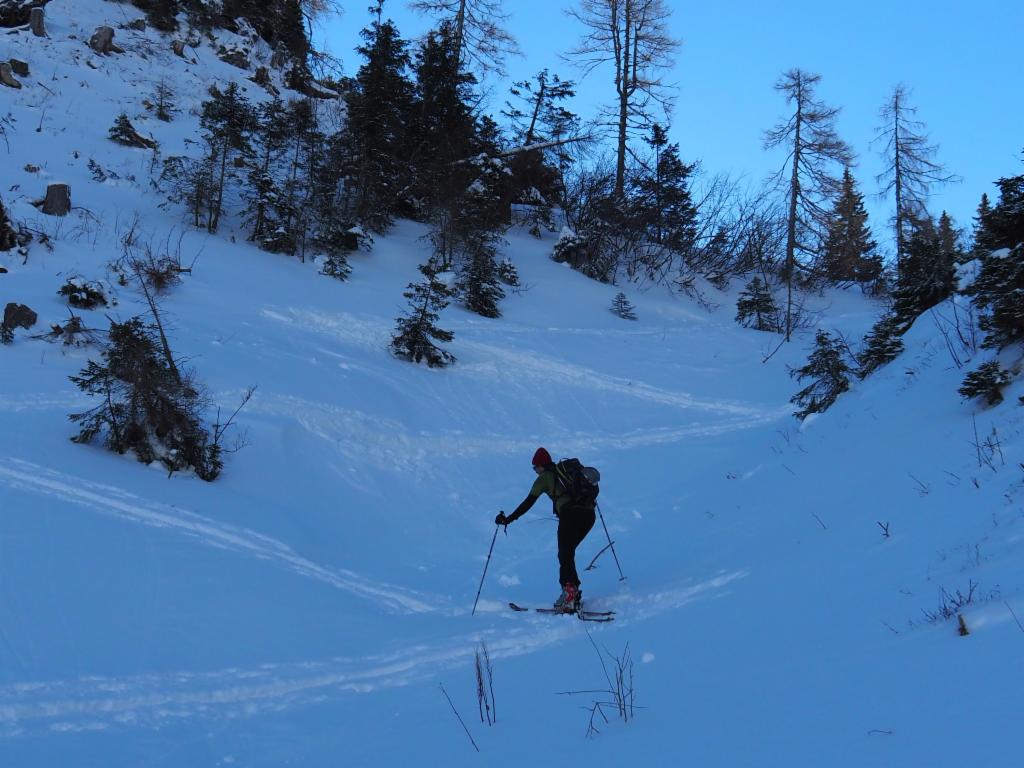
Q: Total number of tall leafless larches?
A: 4